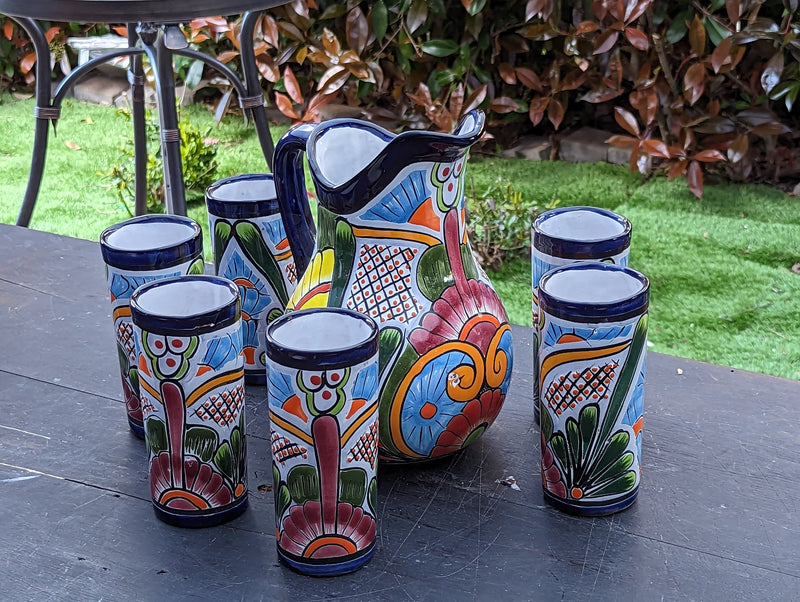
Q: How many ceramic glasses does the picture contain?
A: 6